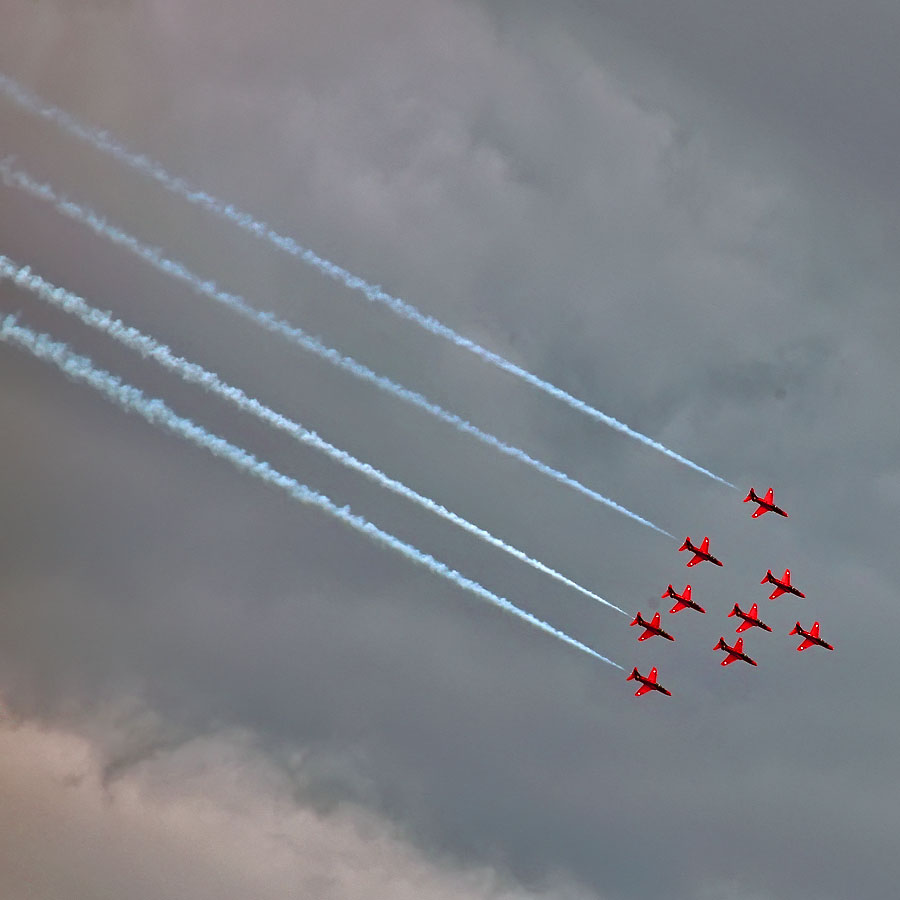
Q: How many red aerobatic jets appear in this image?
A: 9